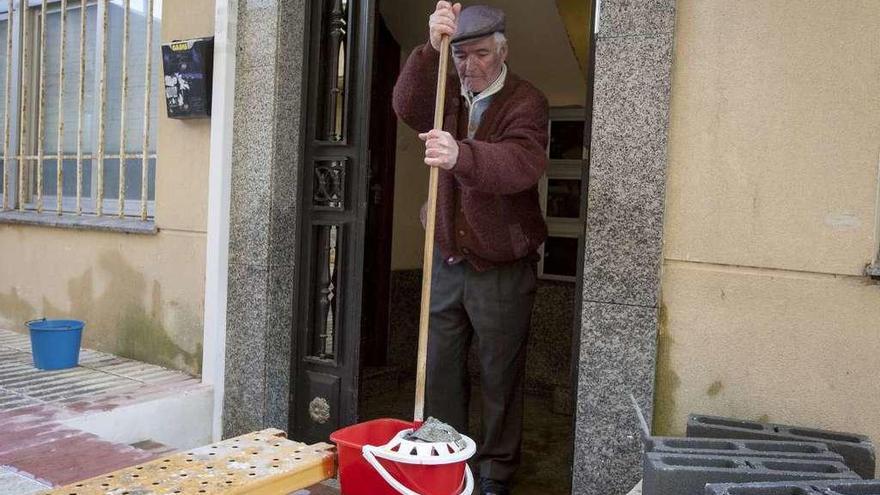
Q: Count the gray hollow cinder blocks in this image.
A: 4